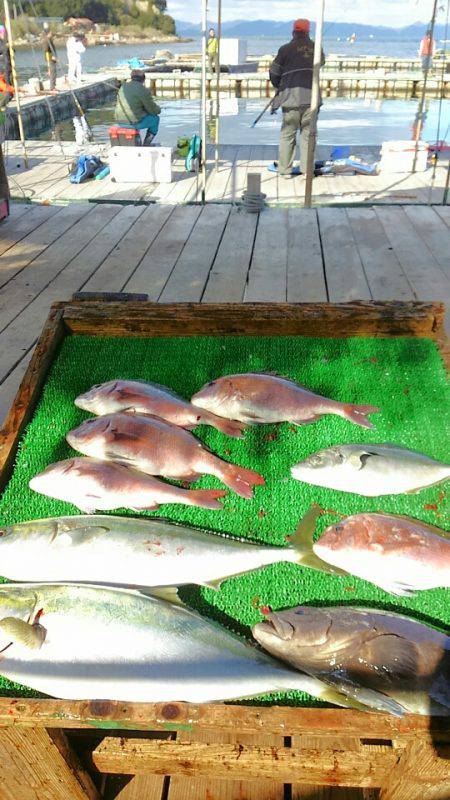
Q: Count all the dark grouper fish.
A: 1